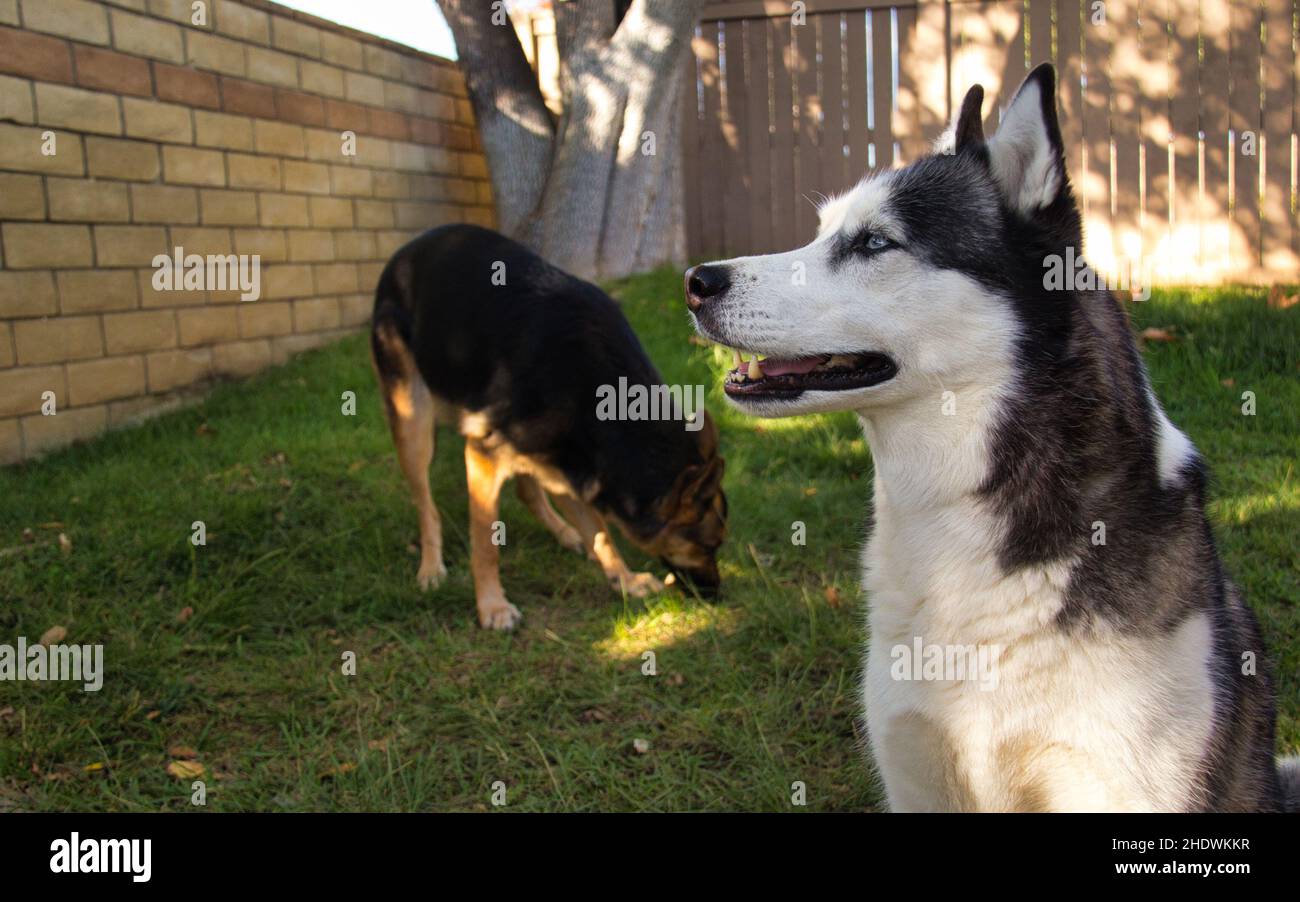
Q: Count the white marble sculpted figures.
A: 0